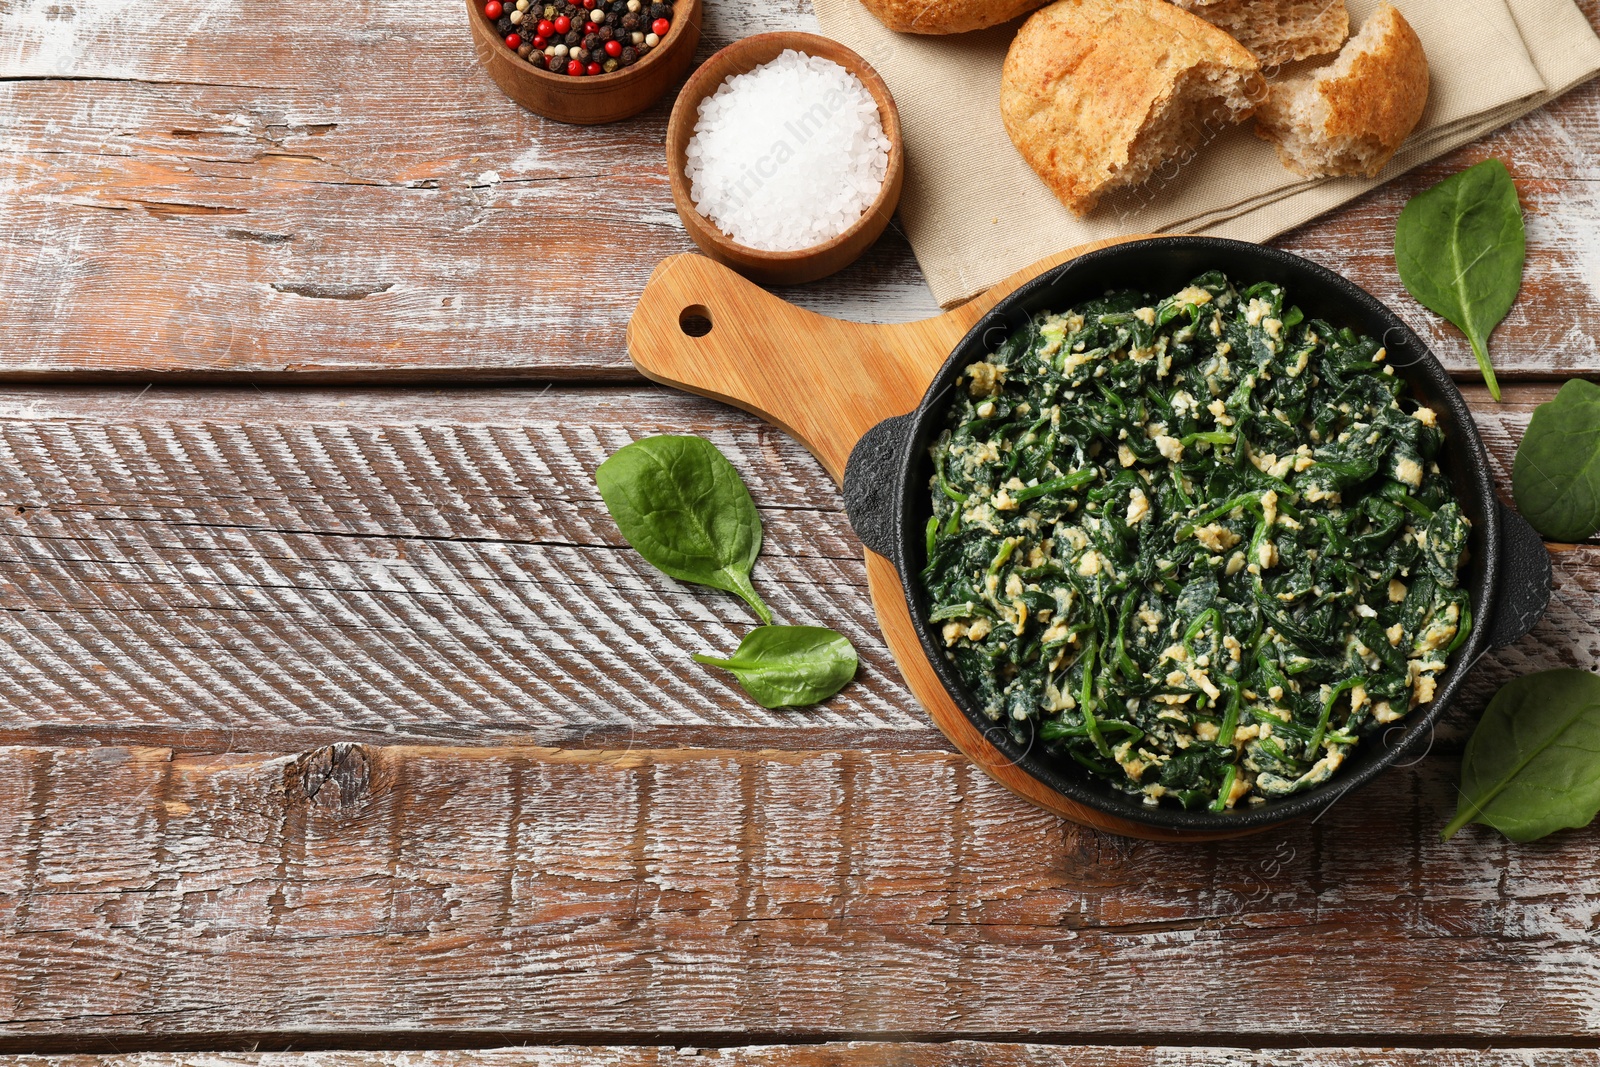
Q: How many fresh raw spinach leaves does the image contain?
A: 5